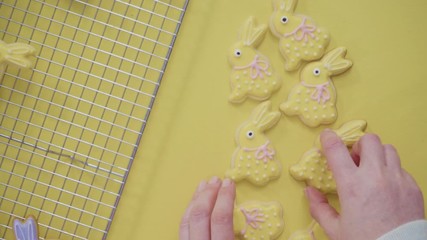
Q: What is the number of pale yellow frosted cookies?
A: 8